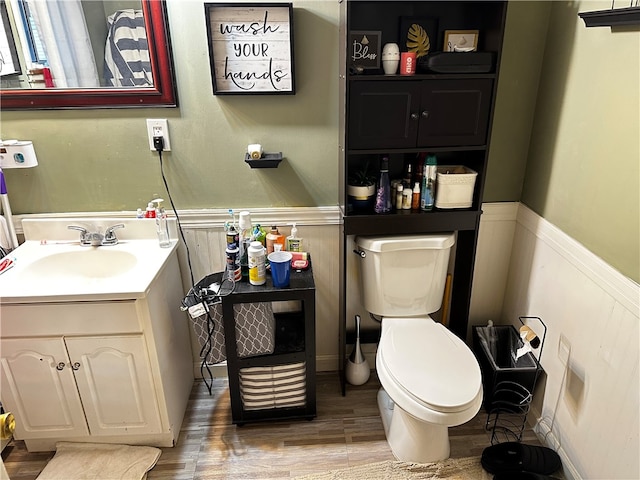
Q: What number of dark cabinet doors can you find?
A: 2